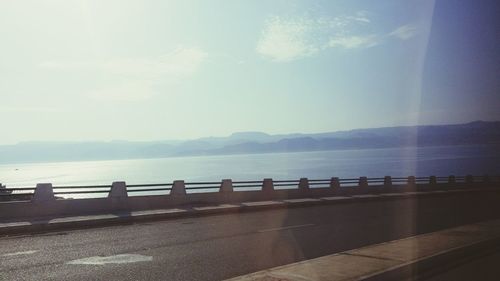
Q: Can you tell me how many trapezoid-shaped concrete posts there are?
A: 14